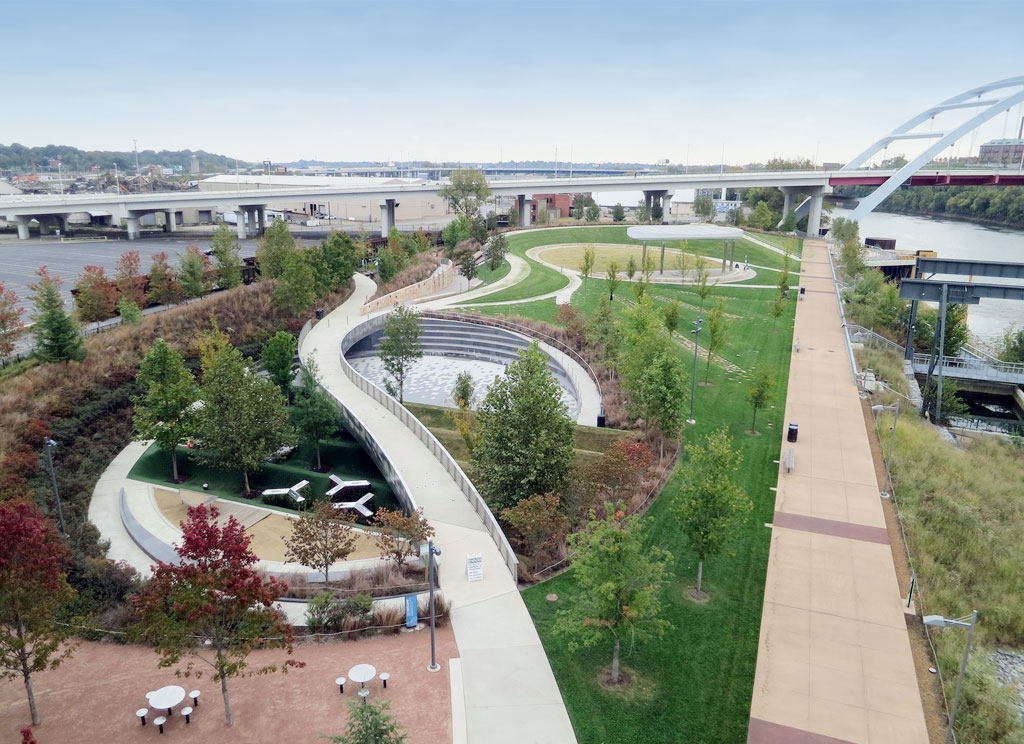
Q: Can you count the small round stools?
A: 8